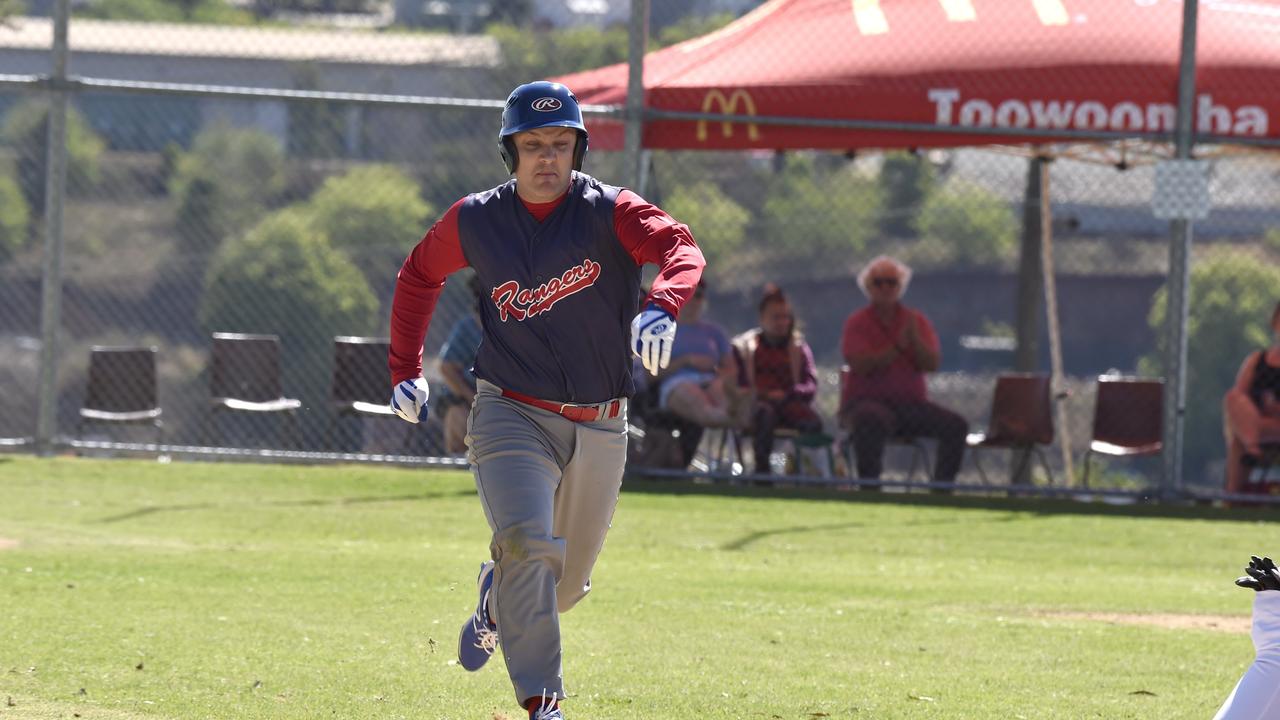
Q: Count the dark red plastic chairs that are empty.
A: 5